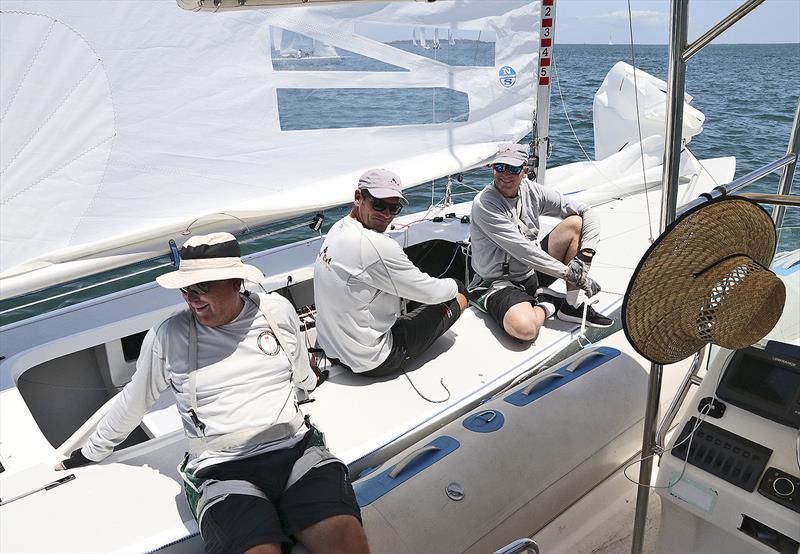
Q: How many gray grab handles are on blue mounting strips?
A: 3